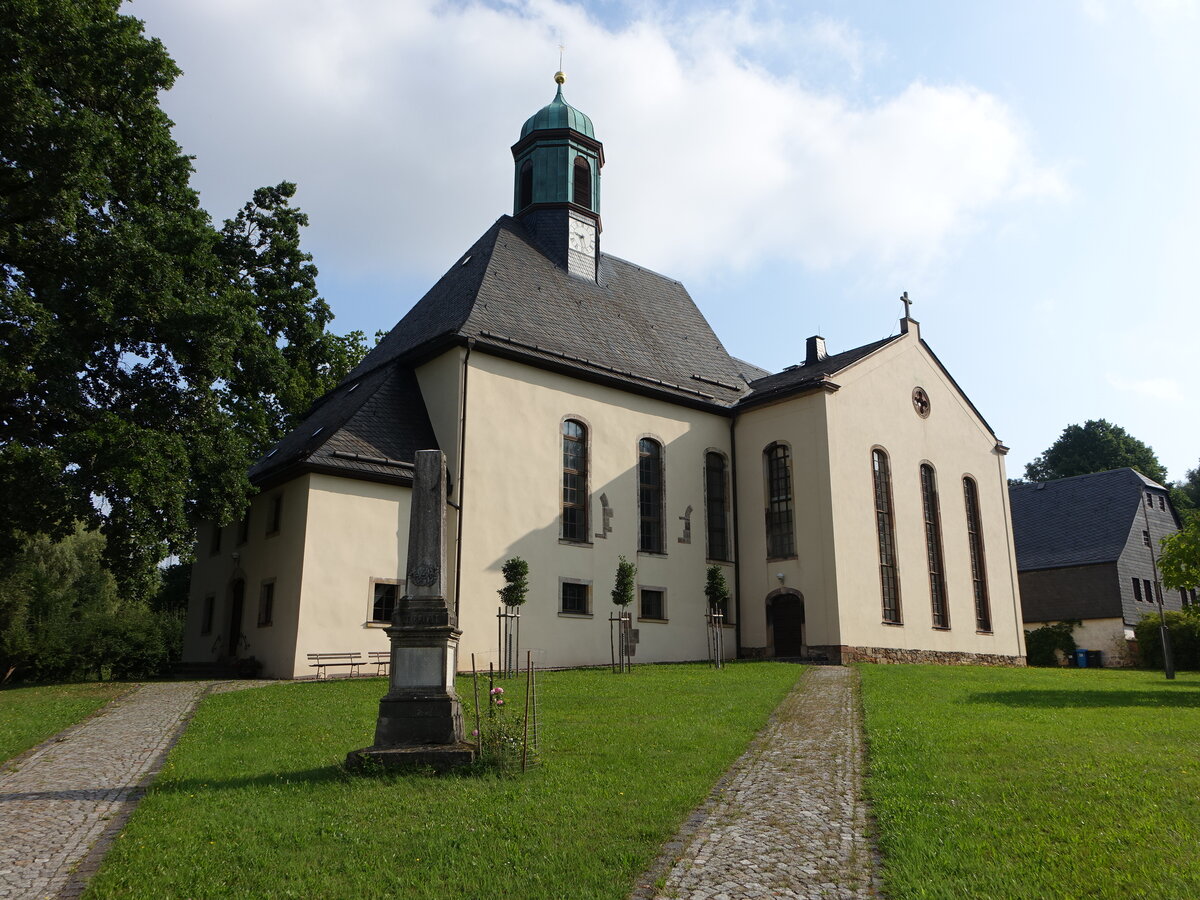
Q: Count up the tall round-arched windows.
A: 7